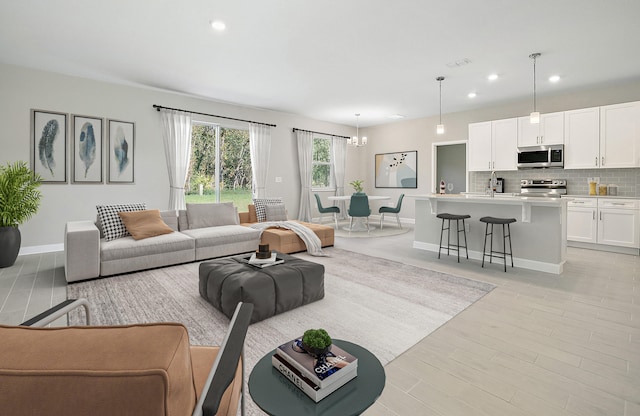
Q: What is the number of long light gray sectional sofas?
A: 1